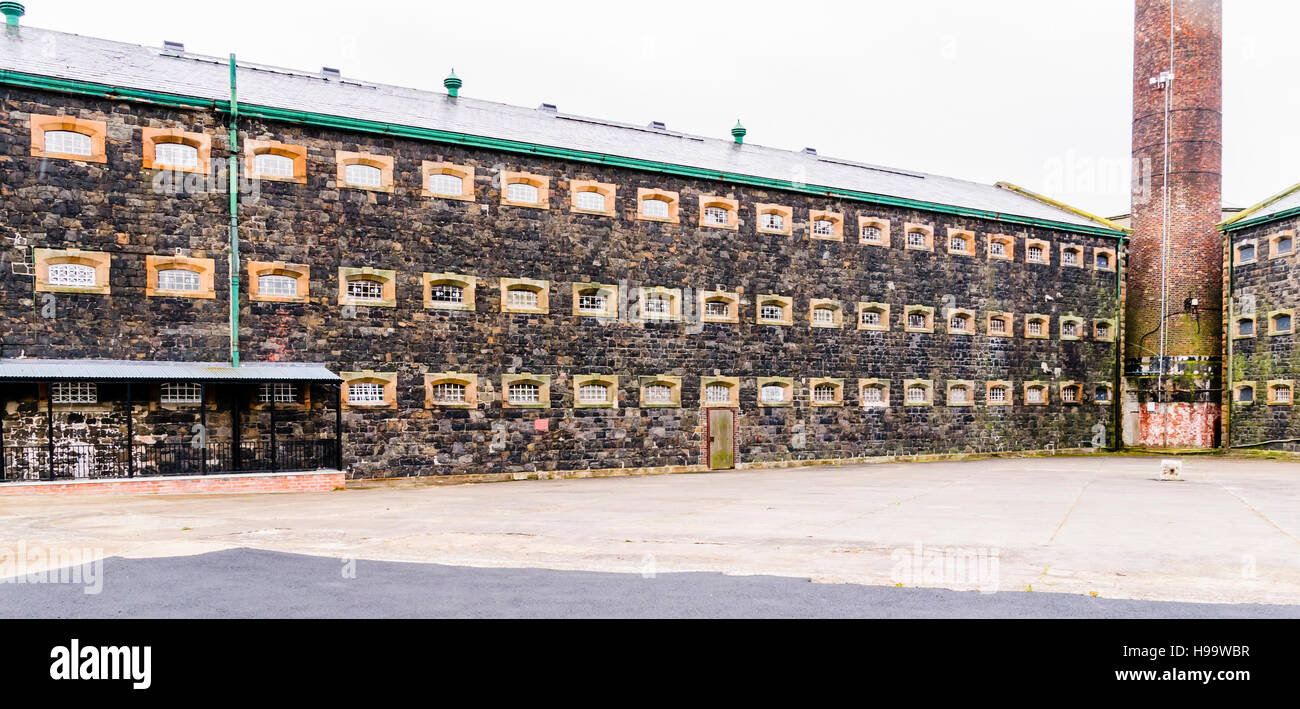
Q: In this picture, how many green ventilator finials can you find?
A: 3